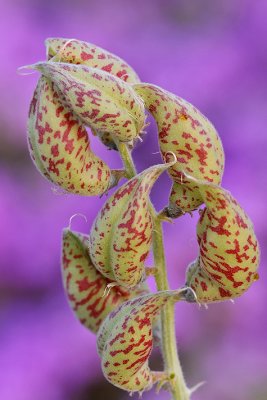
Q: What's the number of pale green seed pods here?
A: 8